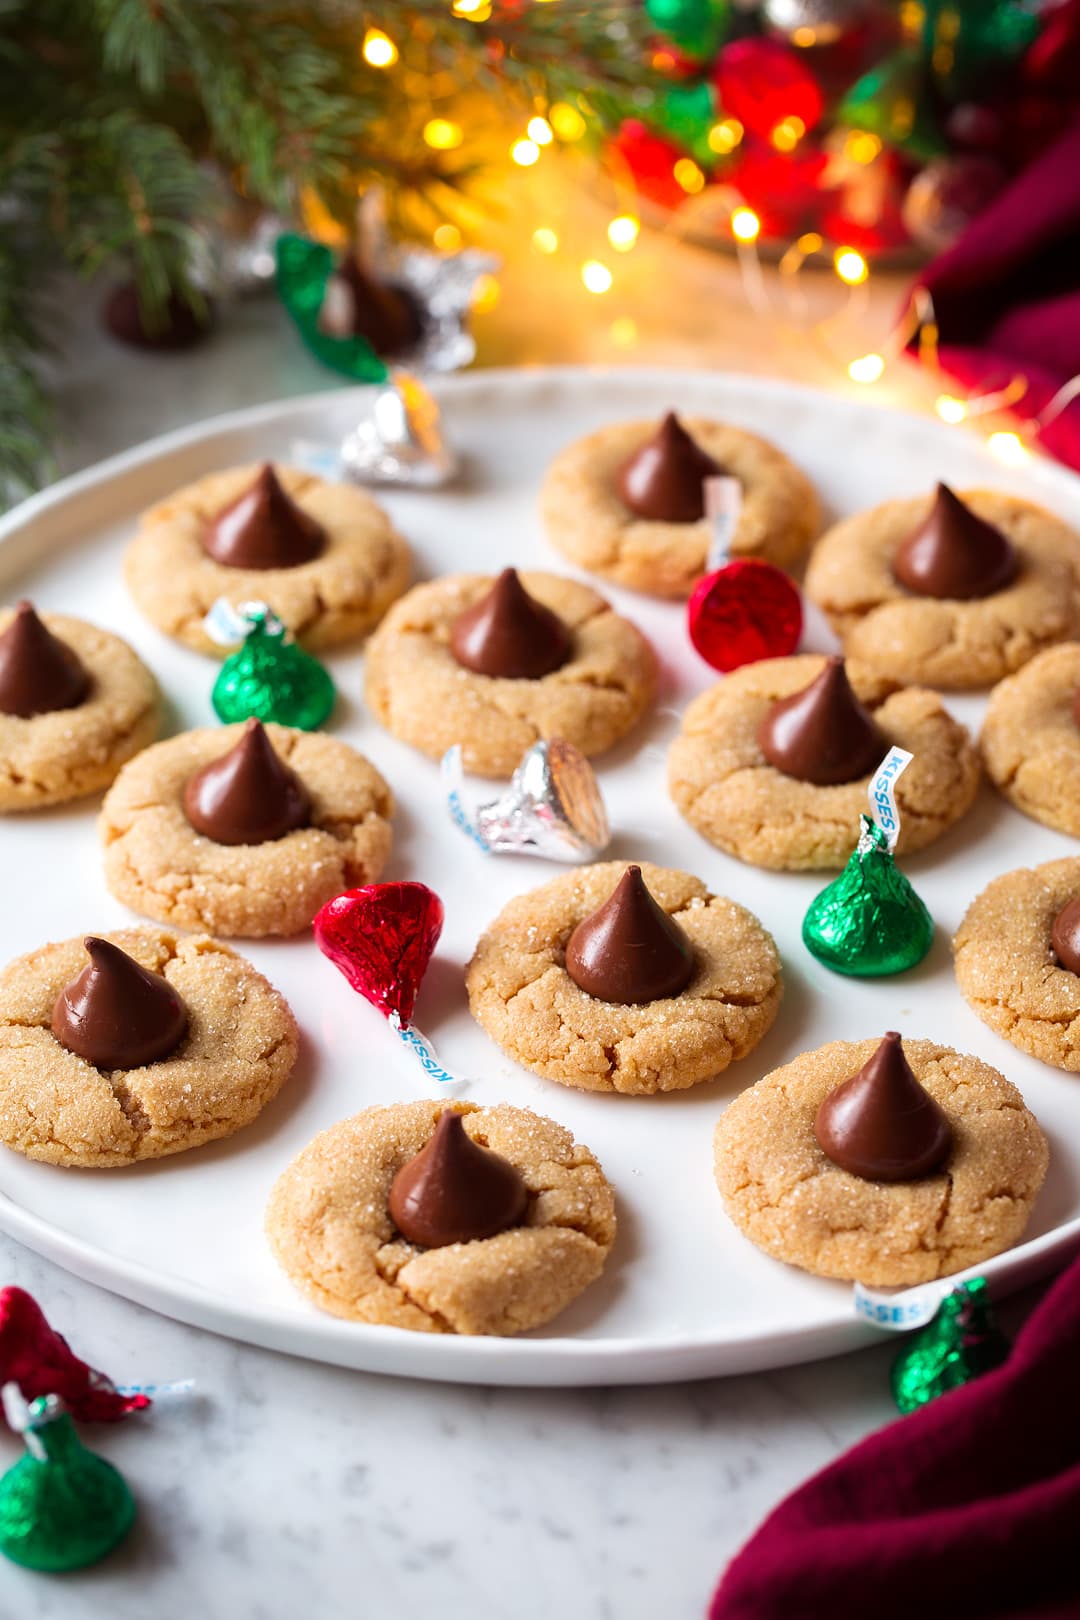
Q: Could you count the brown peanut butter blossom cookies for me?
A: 13